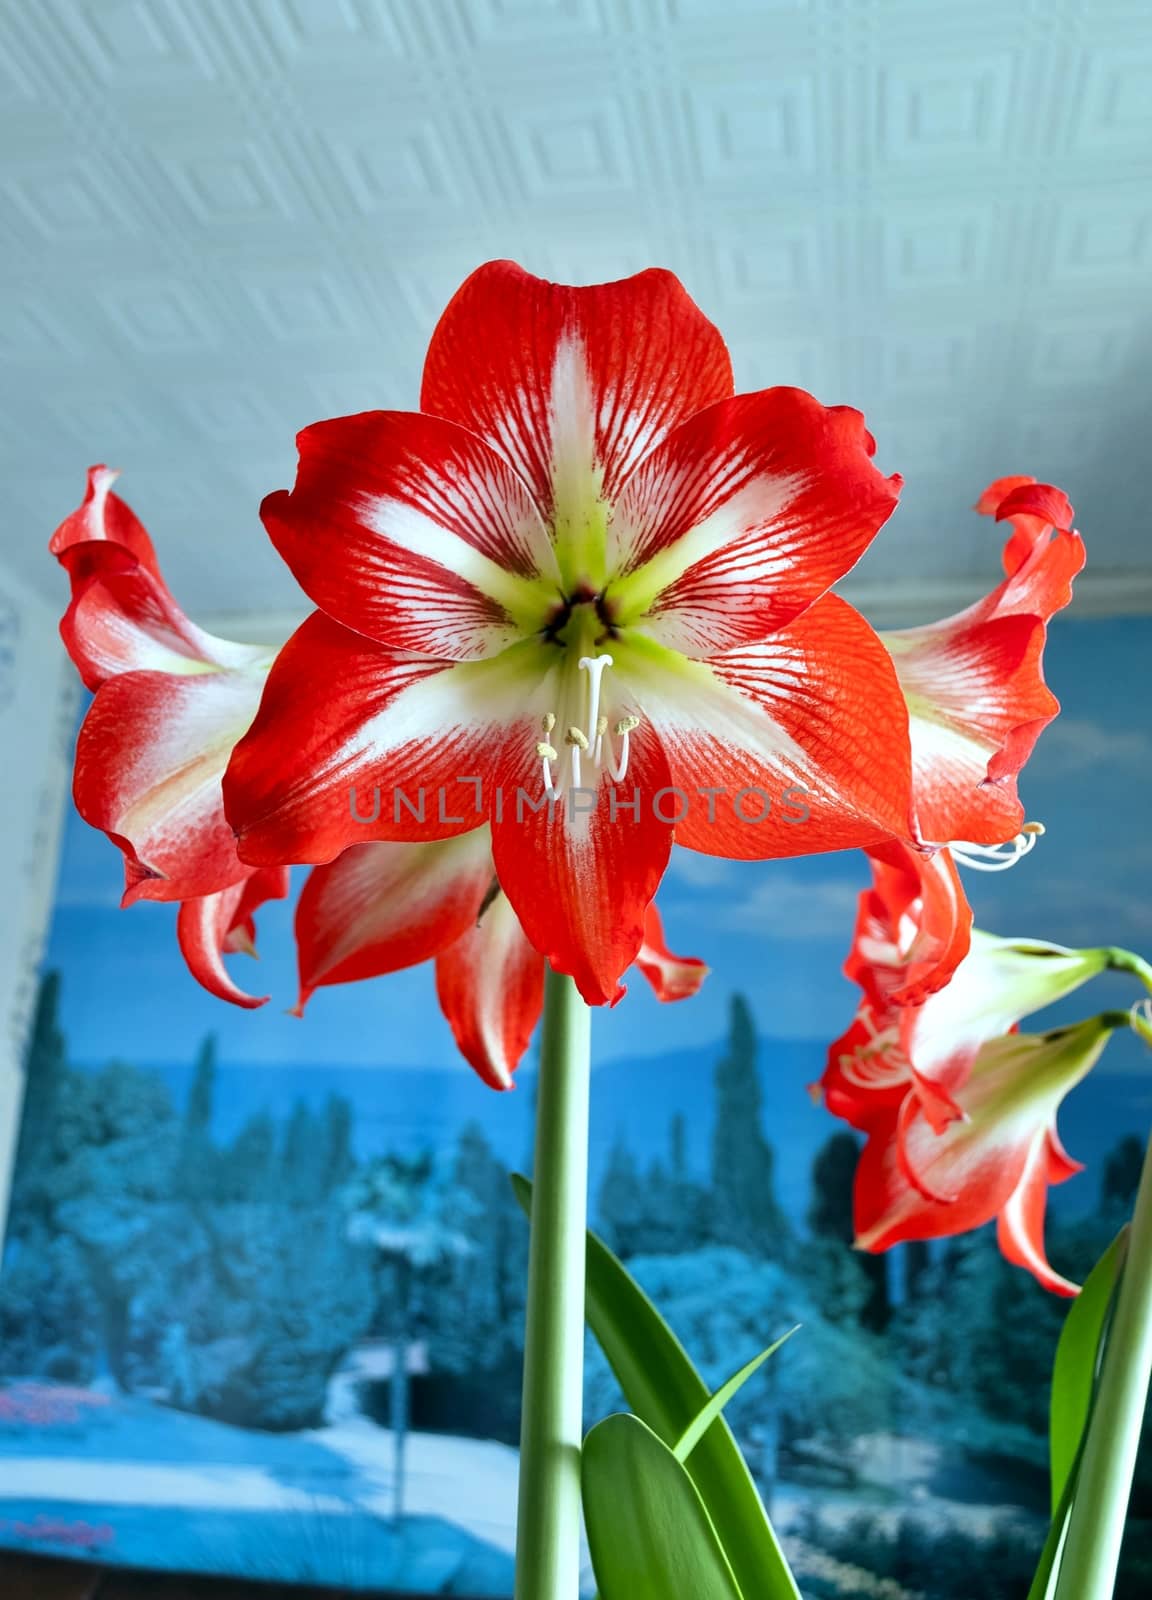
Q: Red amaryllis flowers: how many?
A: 6